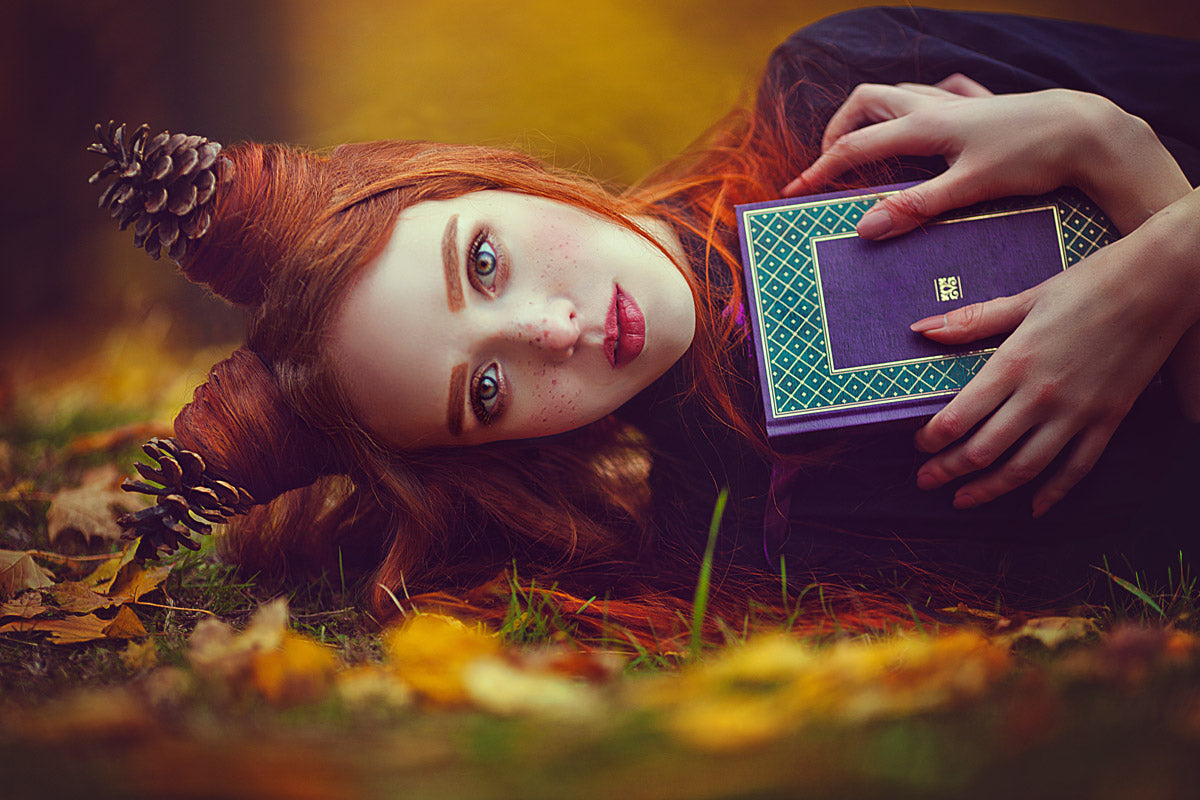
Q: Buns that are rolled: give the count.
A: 2